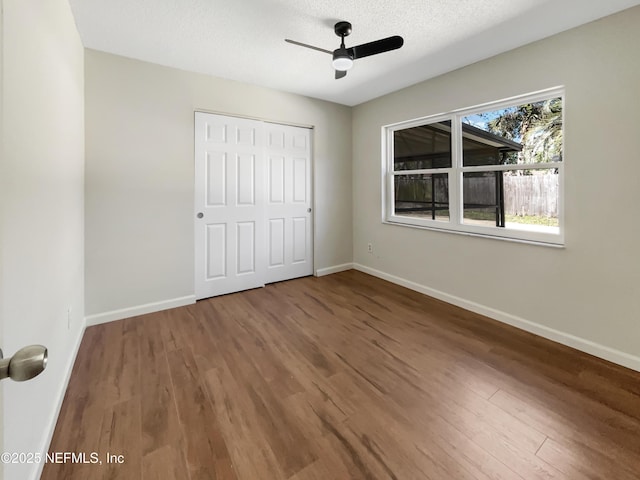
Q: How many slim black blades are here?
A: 3